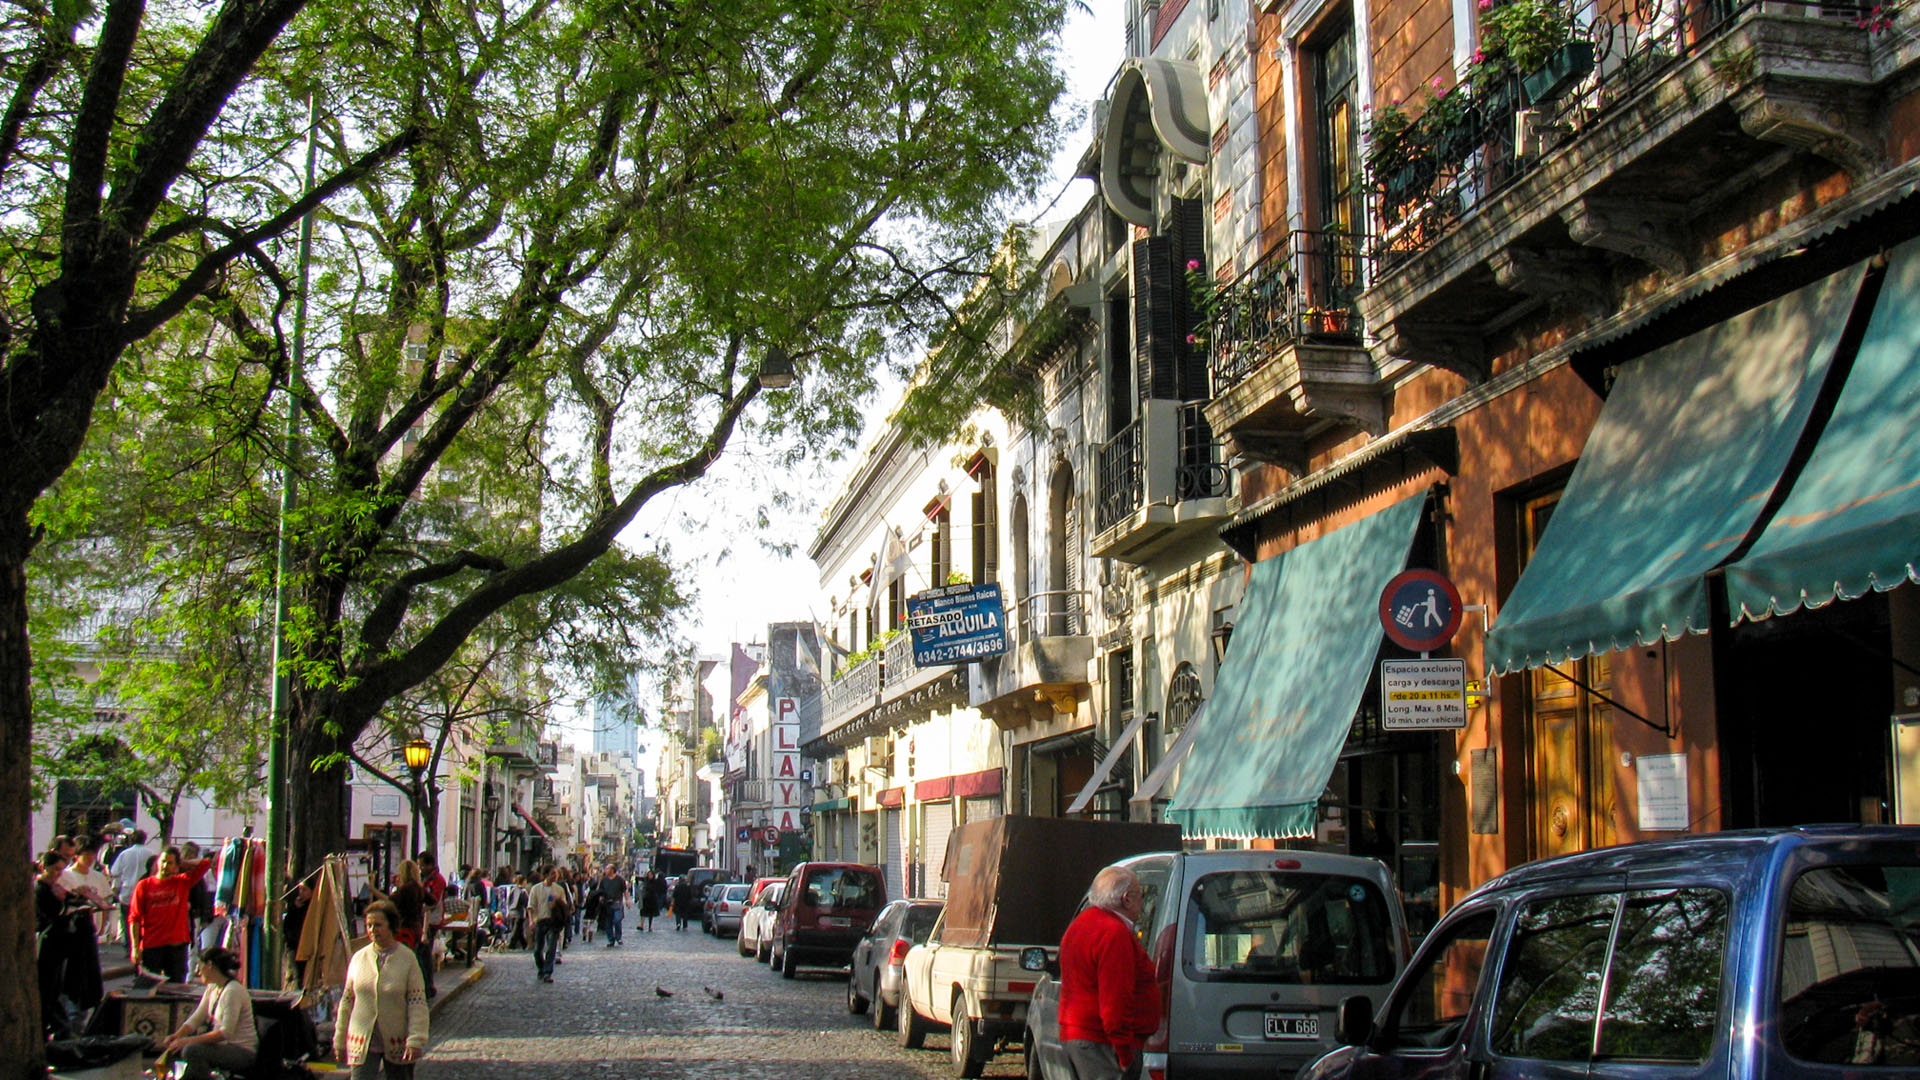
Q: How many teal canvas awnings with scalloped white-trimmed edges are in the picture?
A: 3